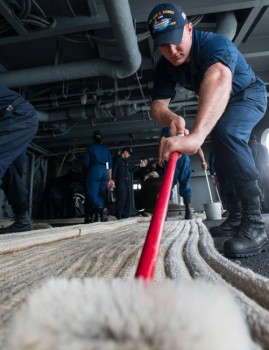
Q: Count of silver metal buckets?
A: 1